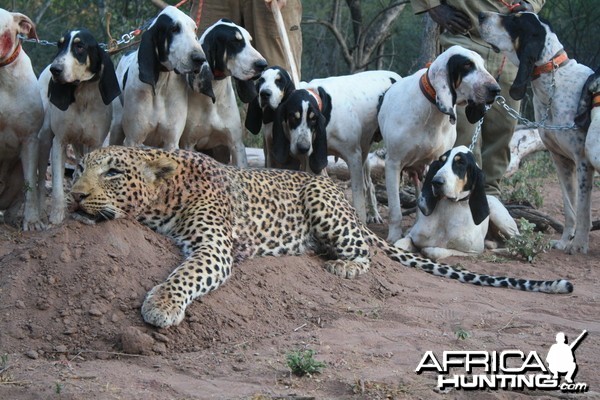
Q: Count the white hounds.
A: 10